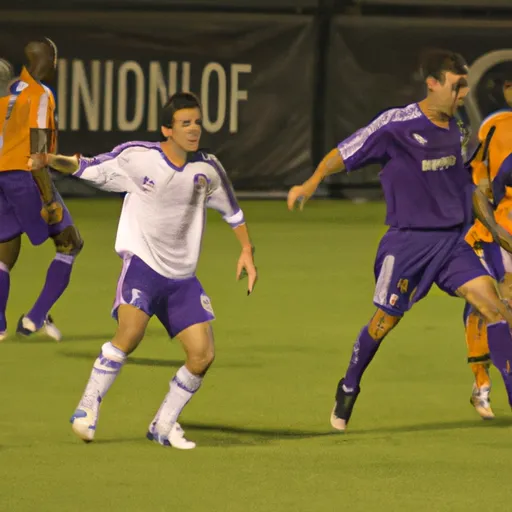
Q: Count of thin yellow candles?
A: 0